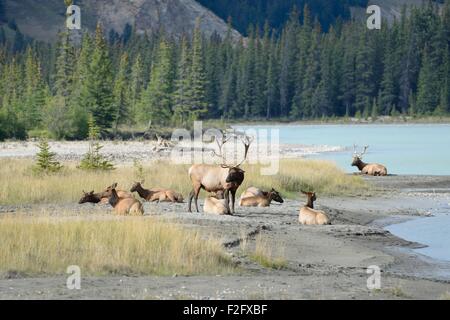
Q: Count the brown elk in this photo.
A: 8